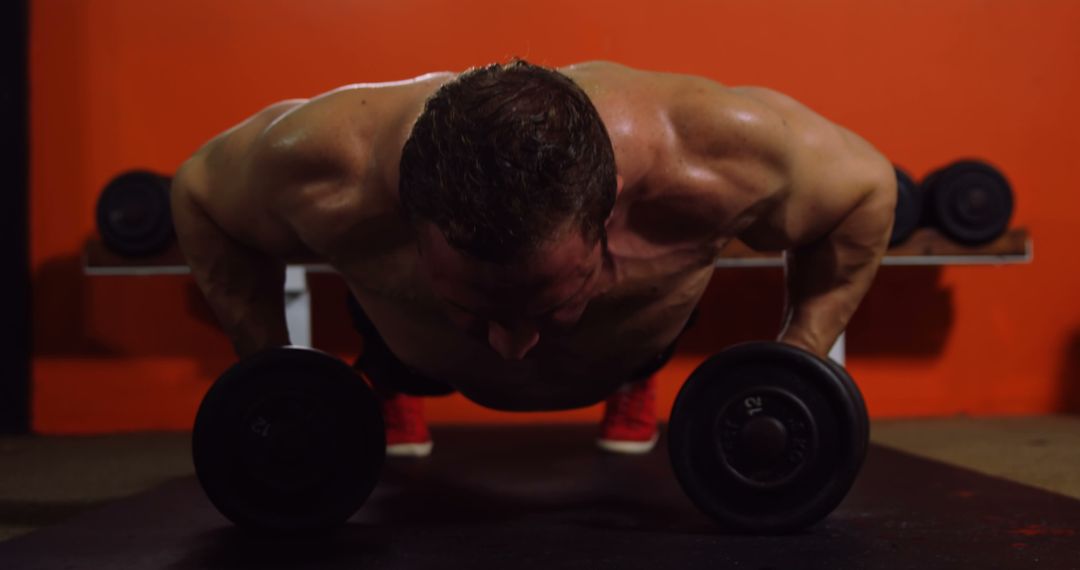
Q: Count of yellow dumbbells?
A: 0